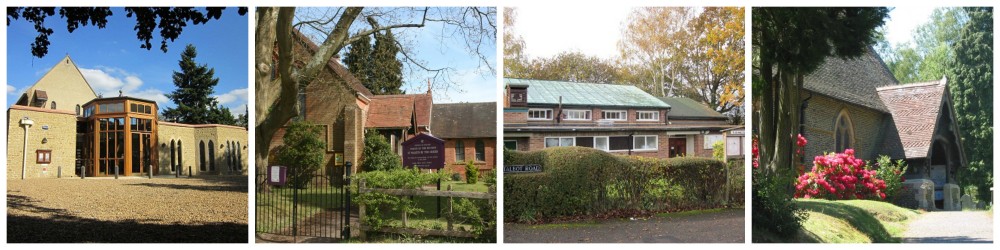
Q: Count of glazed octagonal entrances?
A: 1